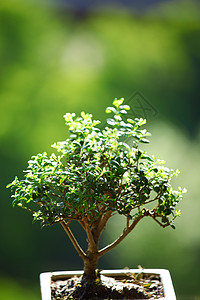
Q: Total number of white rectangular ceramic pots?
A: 1